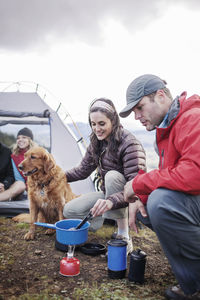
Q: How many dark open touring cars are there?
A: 0